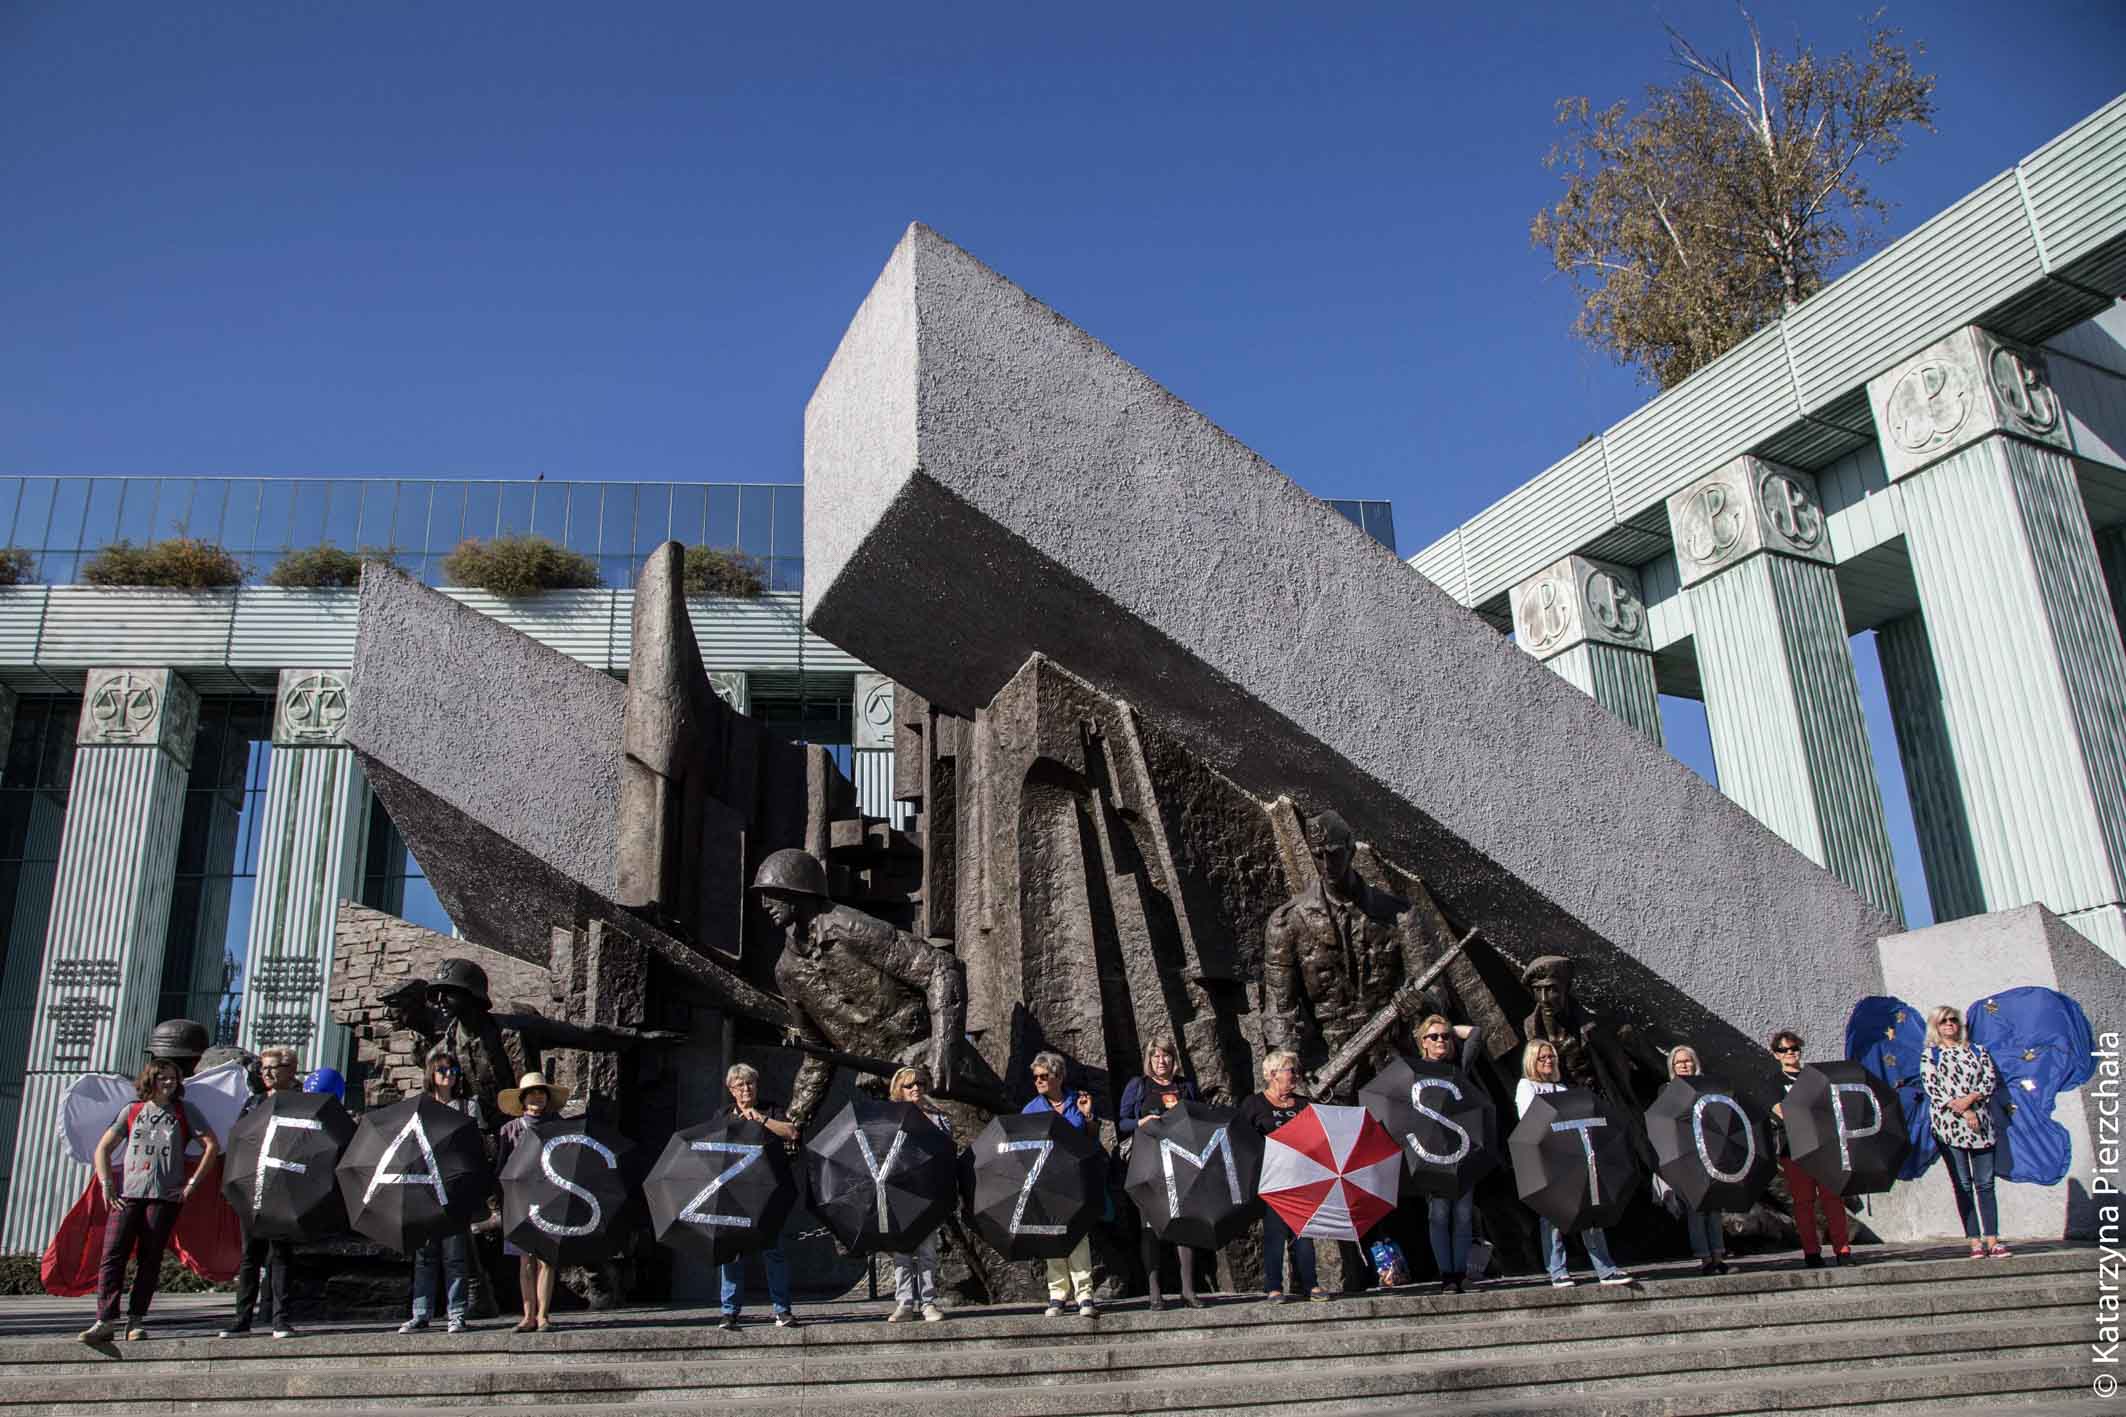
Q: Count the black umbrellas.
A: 11